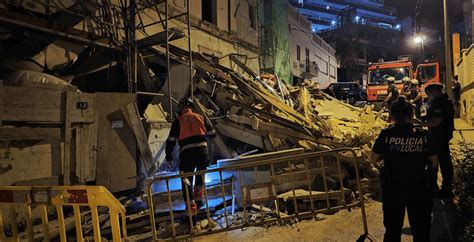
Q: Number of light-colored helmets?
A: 3